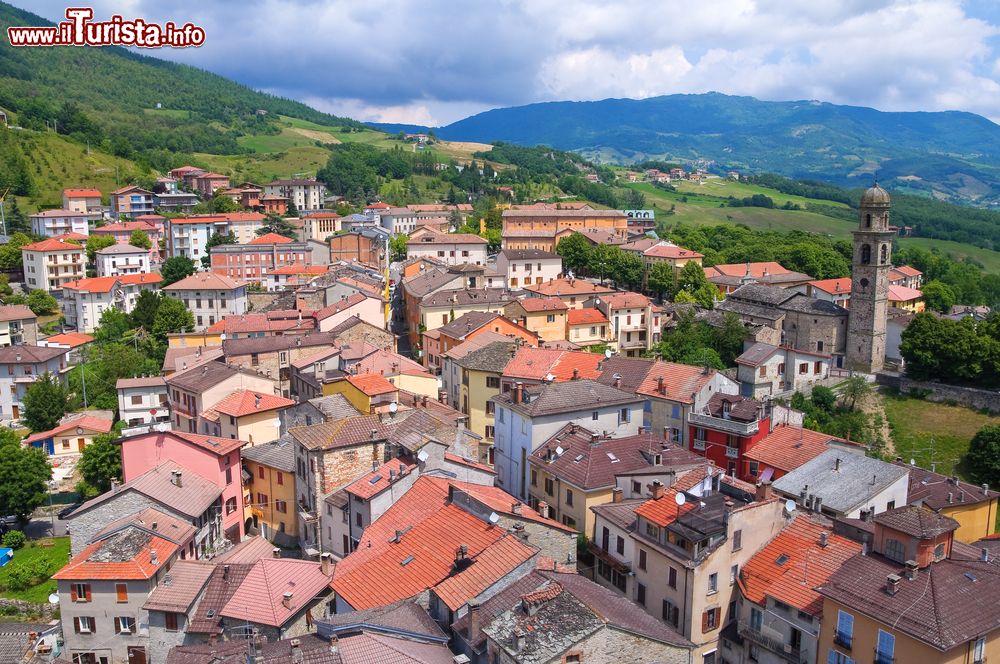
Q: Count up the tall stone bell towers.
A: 1